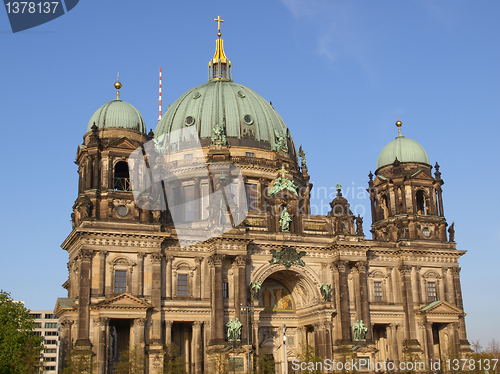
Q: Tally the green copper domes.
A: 3